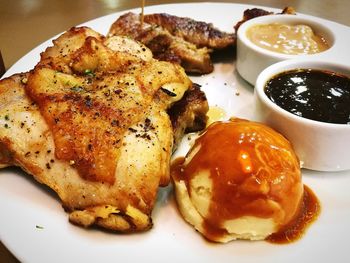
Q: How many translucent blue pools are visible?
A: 0